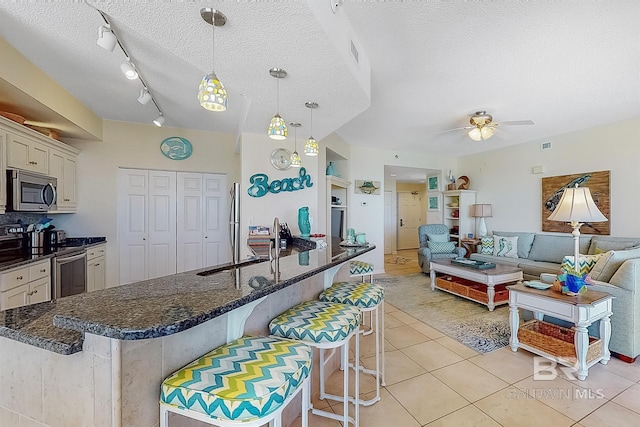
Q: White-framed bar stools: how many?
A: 4